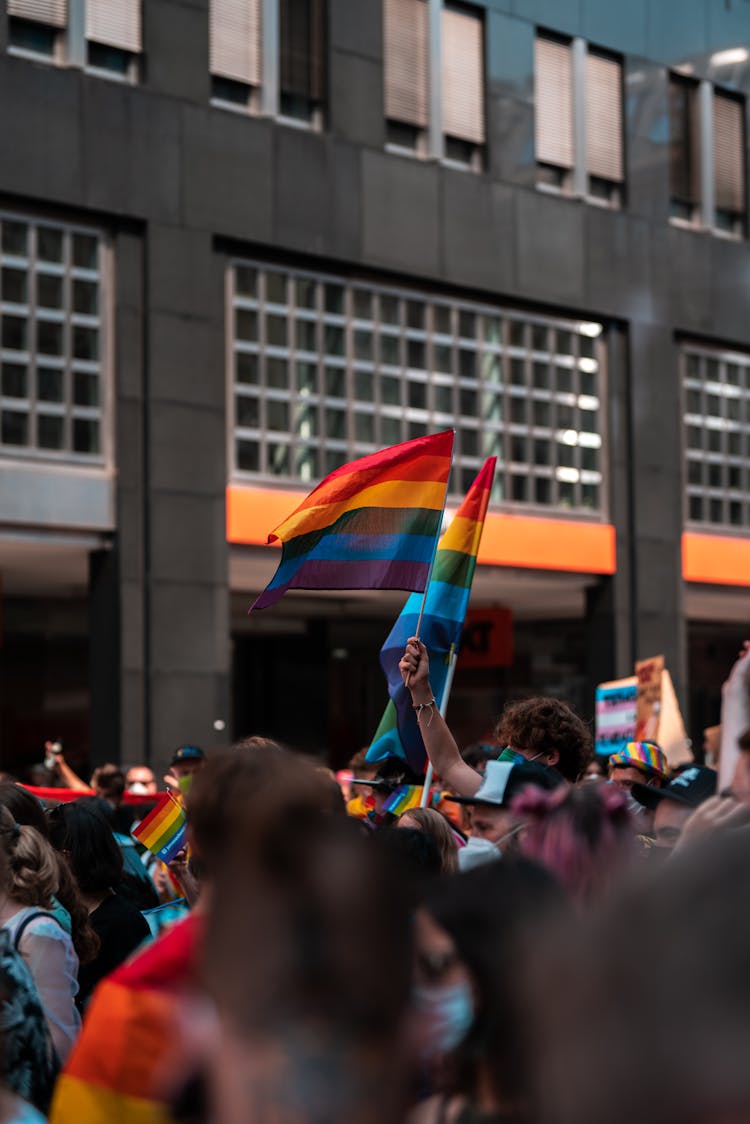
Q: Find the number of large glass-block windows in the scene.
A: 3